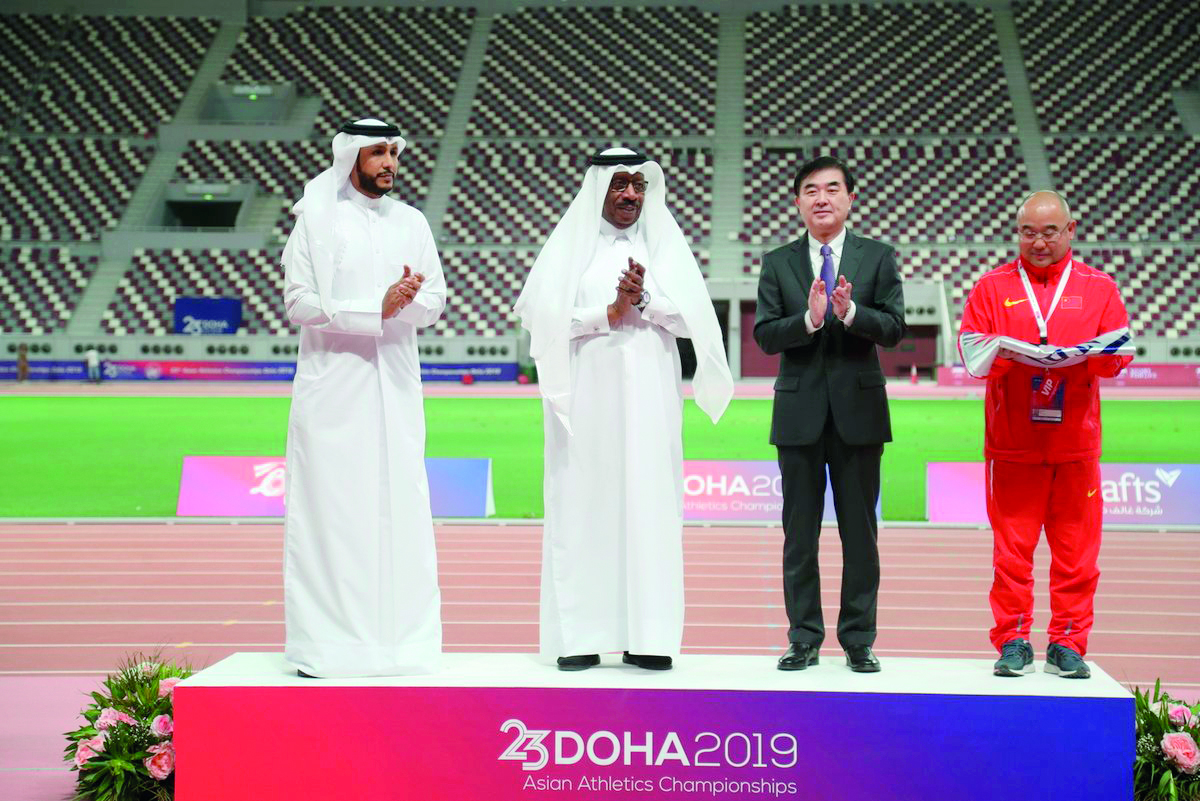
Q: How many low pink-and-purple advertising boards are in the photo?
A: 3